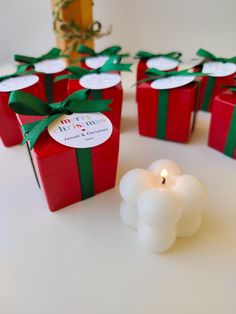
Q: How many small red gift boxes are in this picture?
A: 9